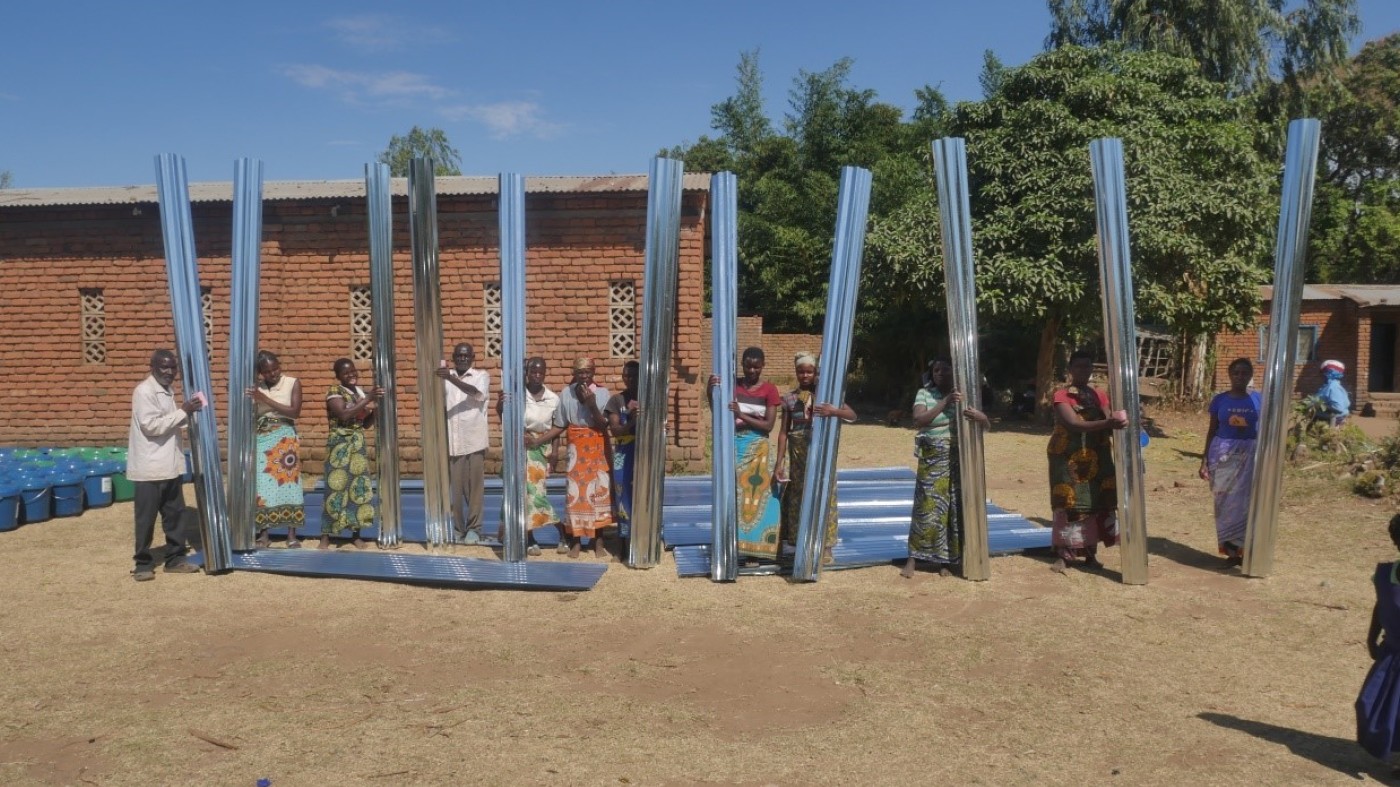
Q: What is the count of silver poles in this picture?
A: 11